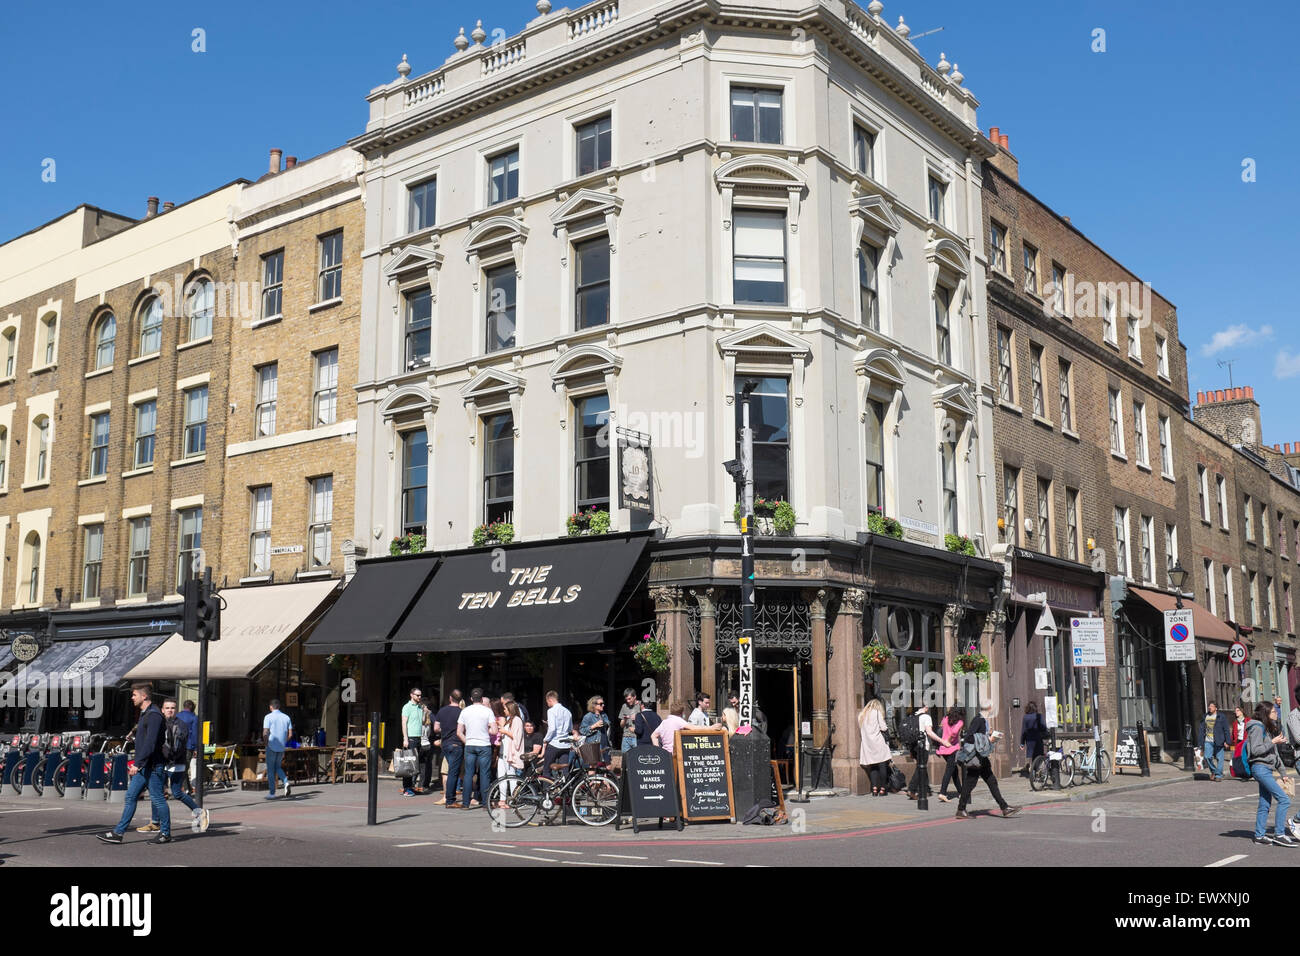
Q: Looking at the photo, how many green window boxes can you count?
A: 6